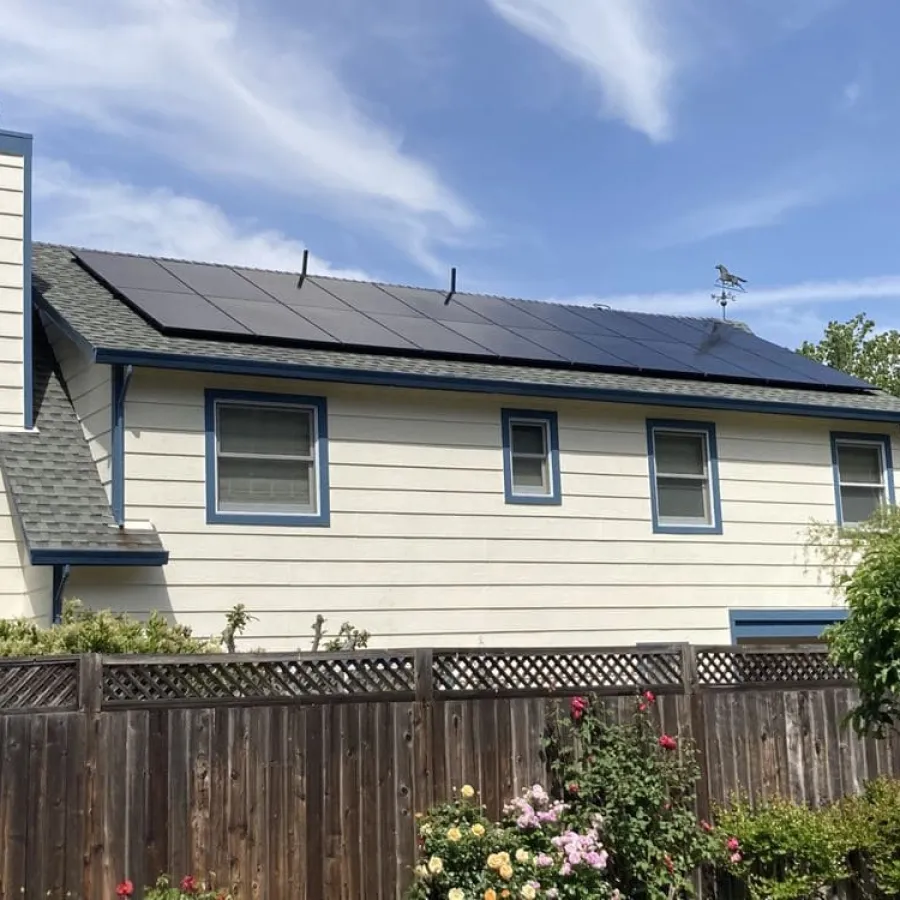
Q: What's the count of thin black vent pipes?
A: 2